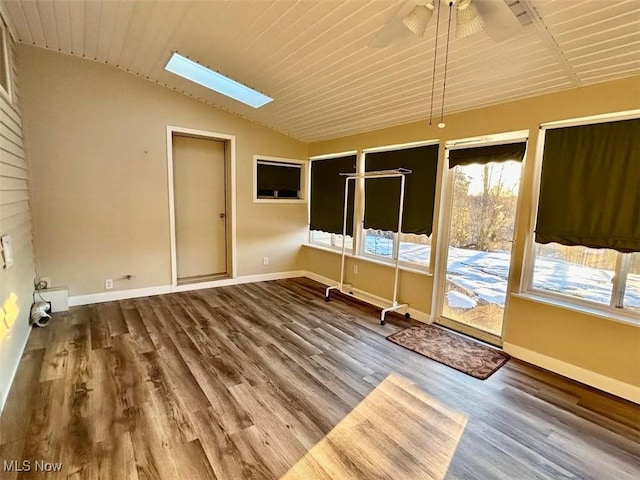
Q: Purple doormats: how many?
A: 0